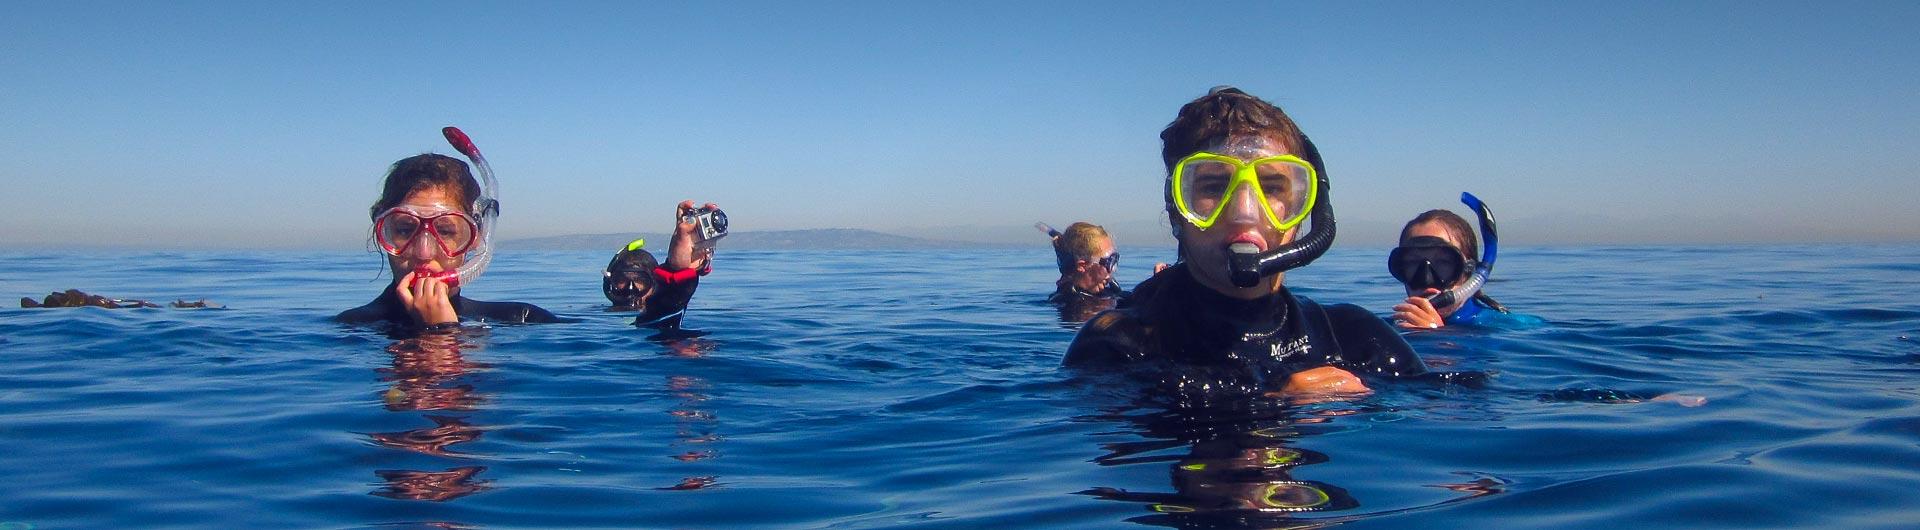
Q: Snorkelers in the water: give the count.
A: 5